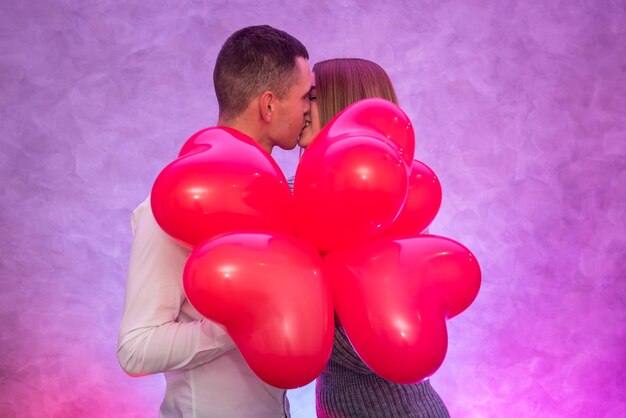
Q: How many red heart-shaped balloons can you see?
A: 5